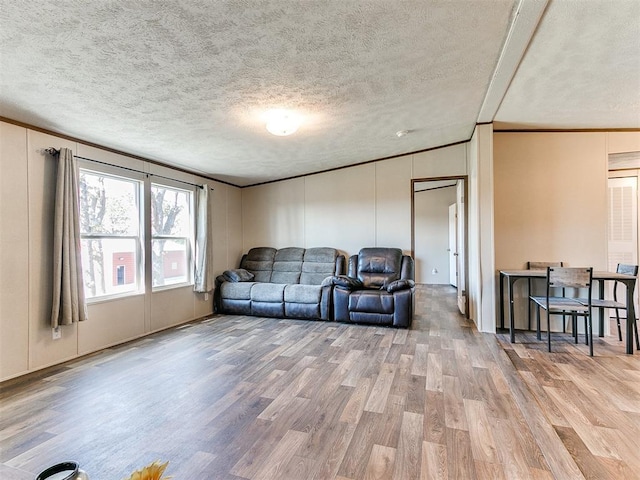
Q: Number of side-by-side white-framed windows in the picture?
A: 2